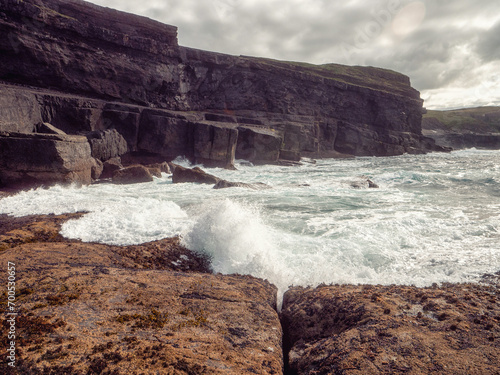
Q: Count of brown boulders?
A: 2